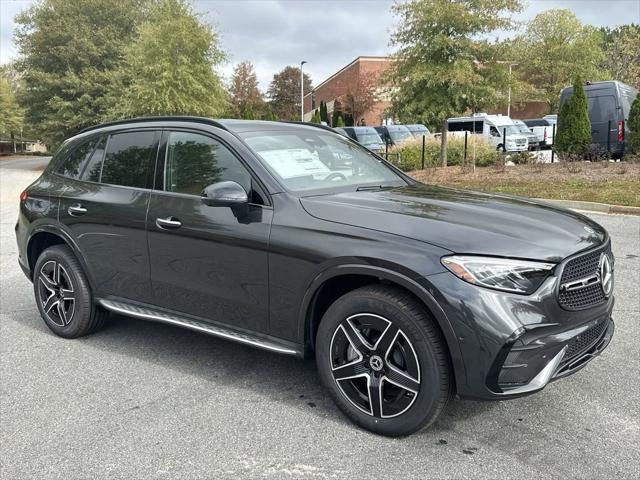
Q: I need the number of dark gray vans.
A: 1